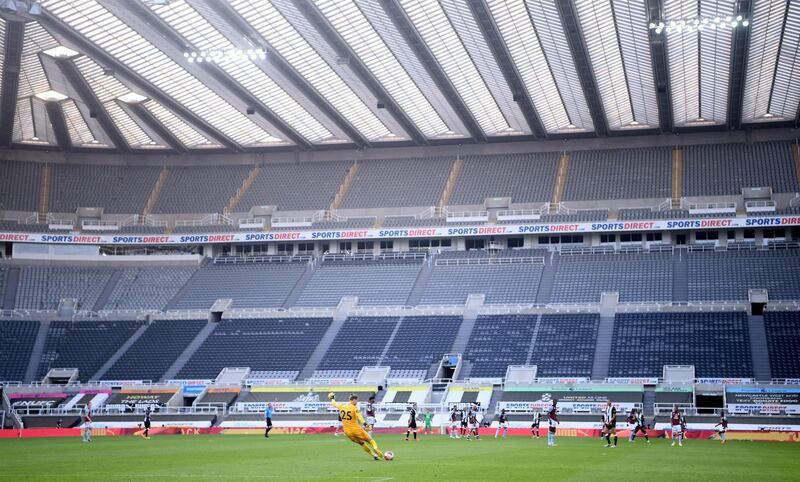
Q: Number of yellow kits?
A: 1